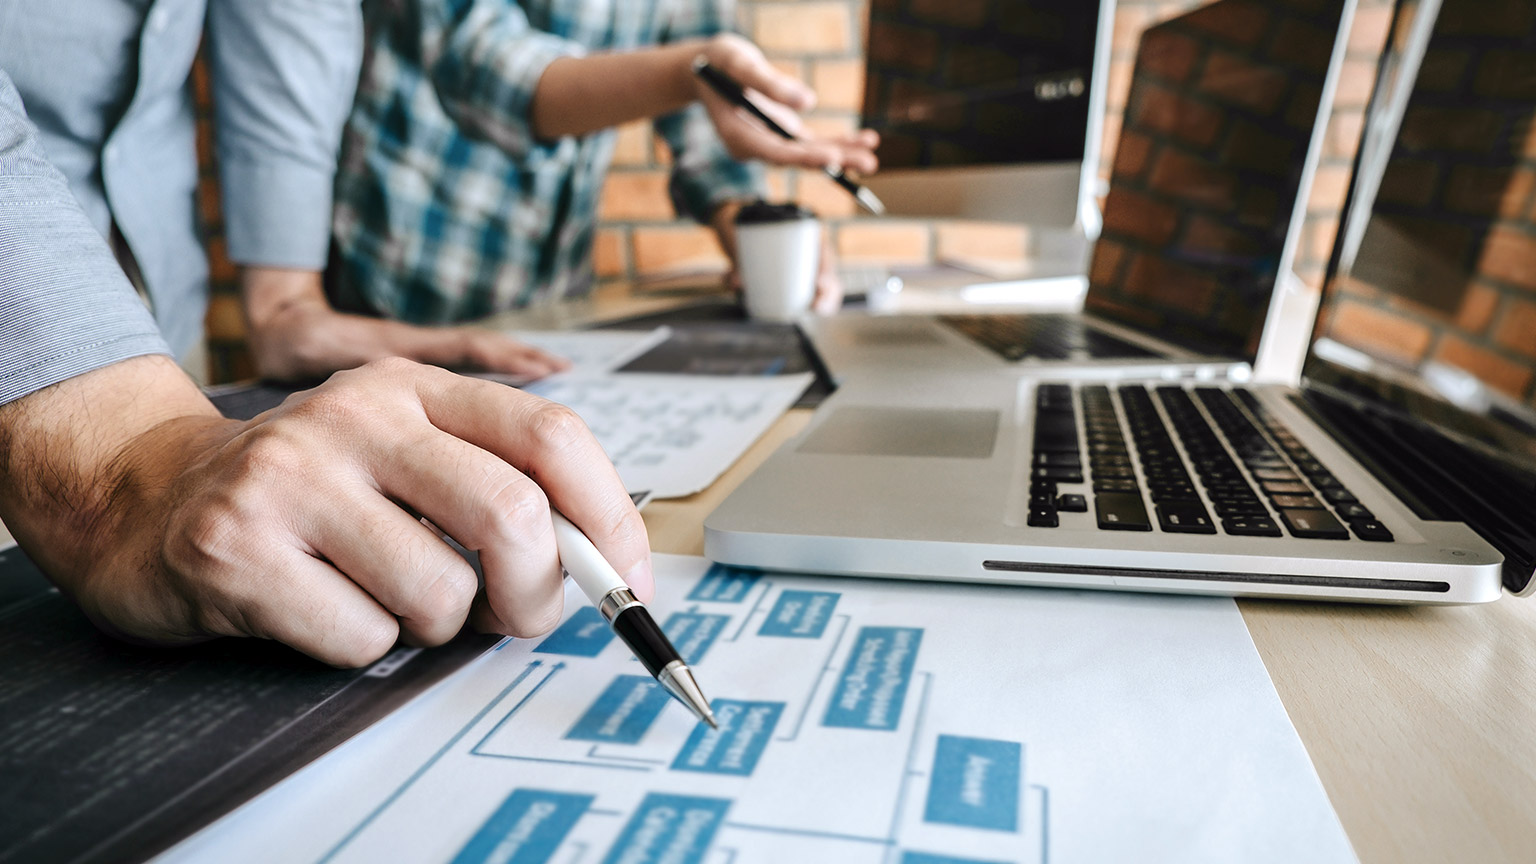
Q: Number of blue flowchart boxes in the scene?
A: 11